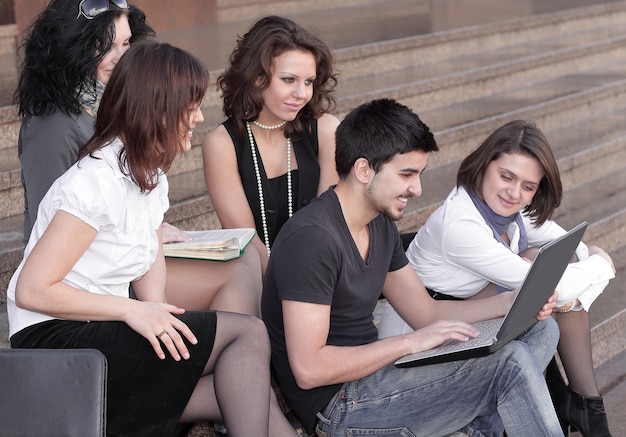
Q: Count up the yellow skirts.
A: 0